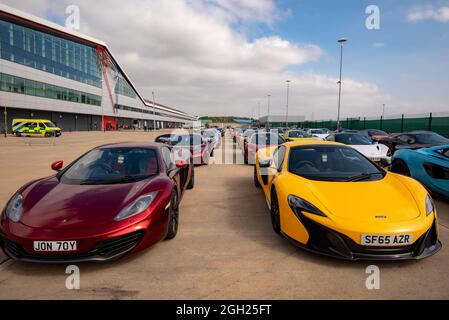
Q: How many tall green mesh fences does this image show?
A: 1